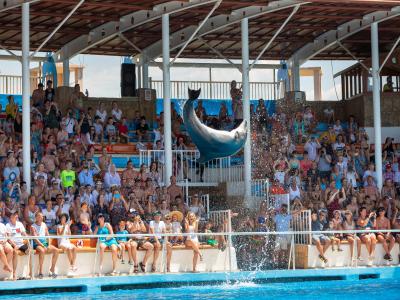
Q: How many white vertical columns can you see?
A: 4